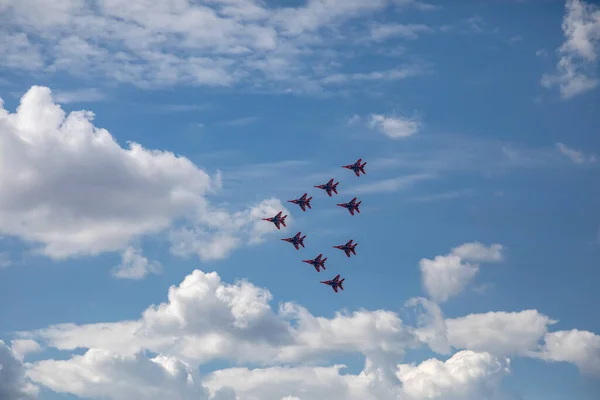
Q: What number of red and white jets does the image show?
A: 9